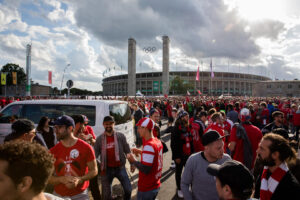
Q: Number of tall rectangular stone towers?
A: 2